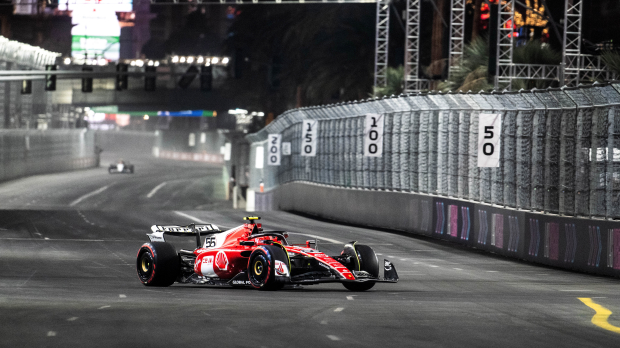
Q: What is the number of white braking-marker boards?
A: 4